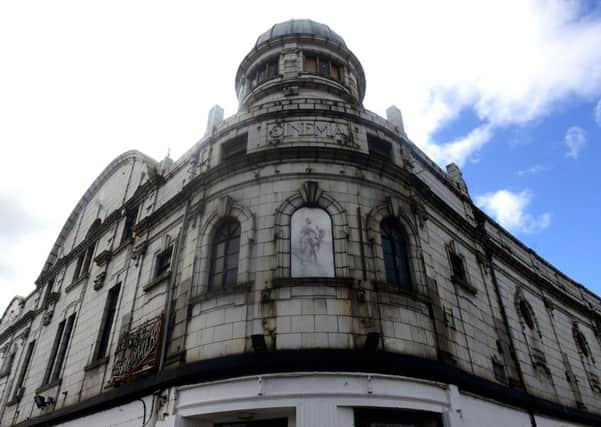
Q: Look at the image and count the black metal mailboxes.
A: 0